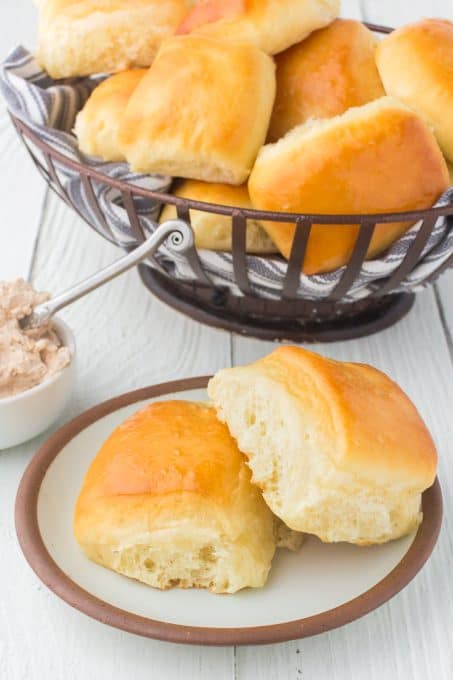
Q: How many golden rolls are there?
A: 10